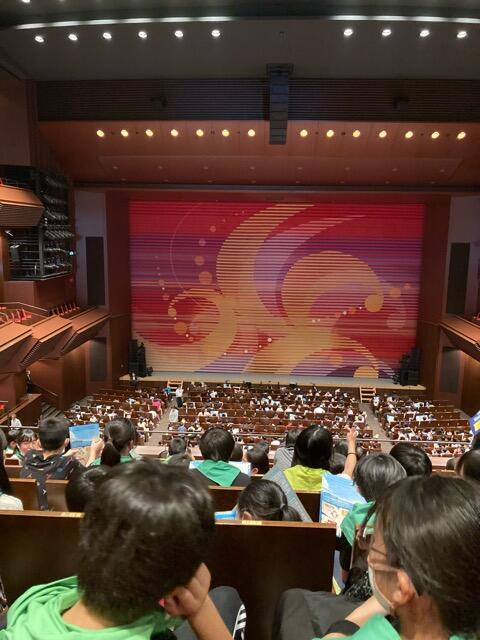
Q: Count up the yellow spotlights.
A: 14